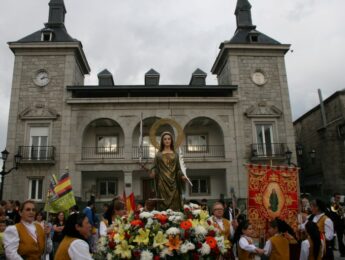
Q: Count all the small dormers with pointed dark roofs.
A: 3